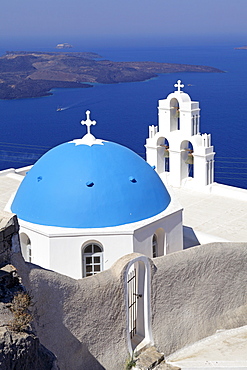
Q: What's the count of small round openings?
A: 3